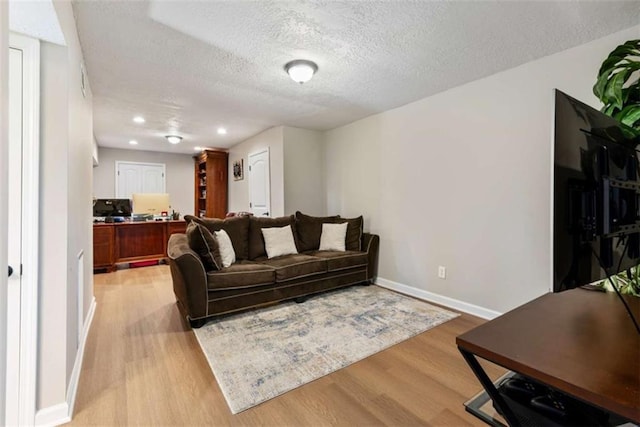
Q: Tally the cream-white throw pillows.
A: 3